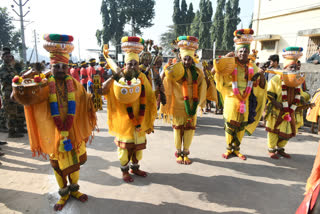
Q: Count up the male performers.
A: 5